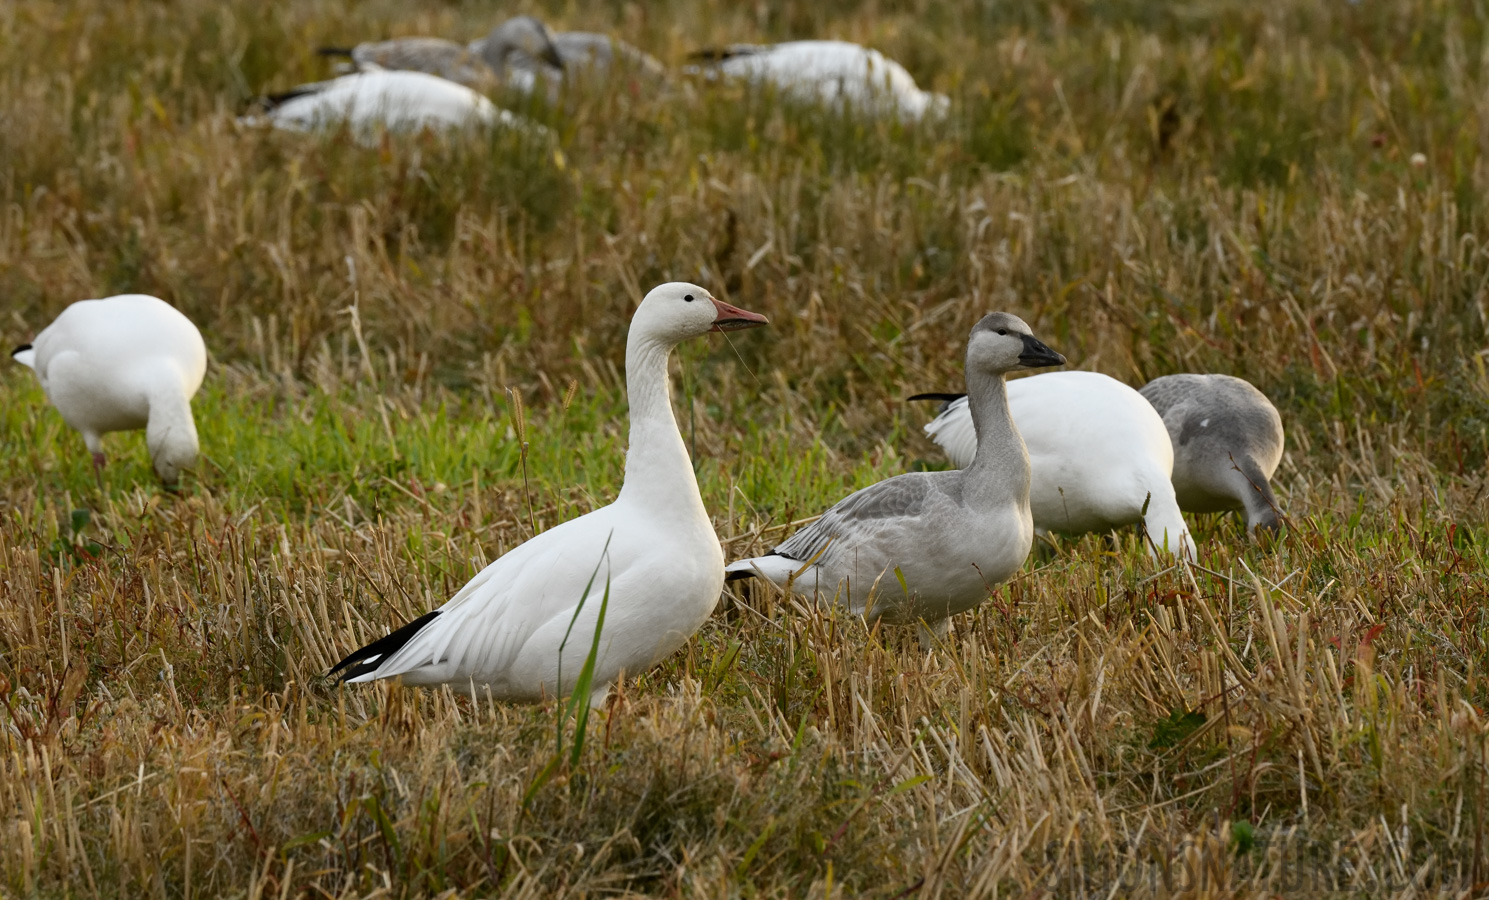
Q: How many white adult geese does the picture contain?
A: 5